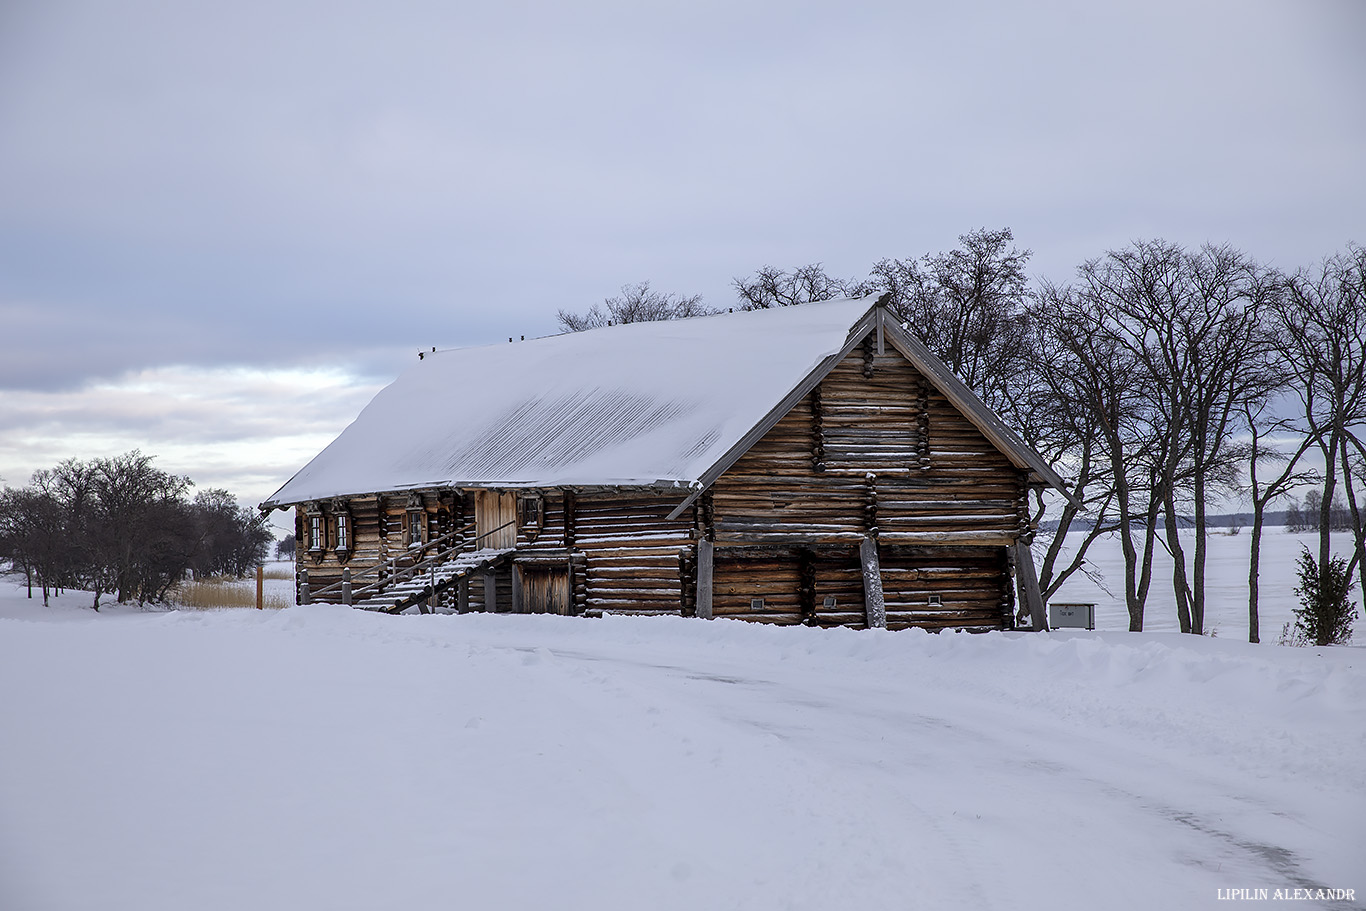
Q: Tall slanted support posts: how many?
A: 3